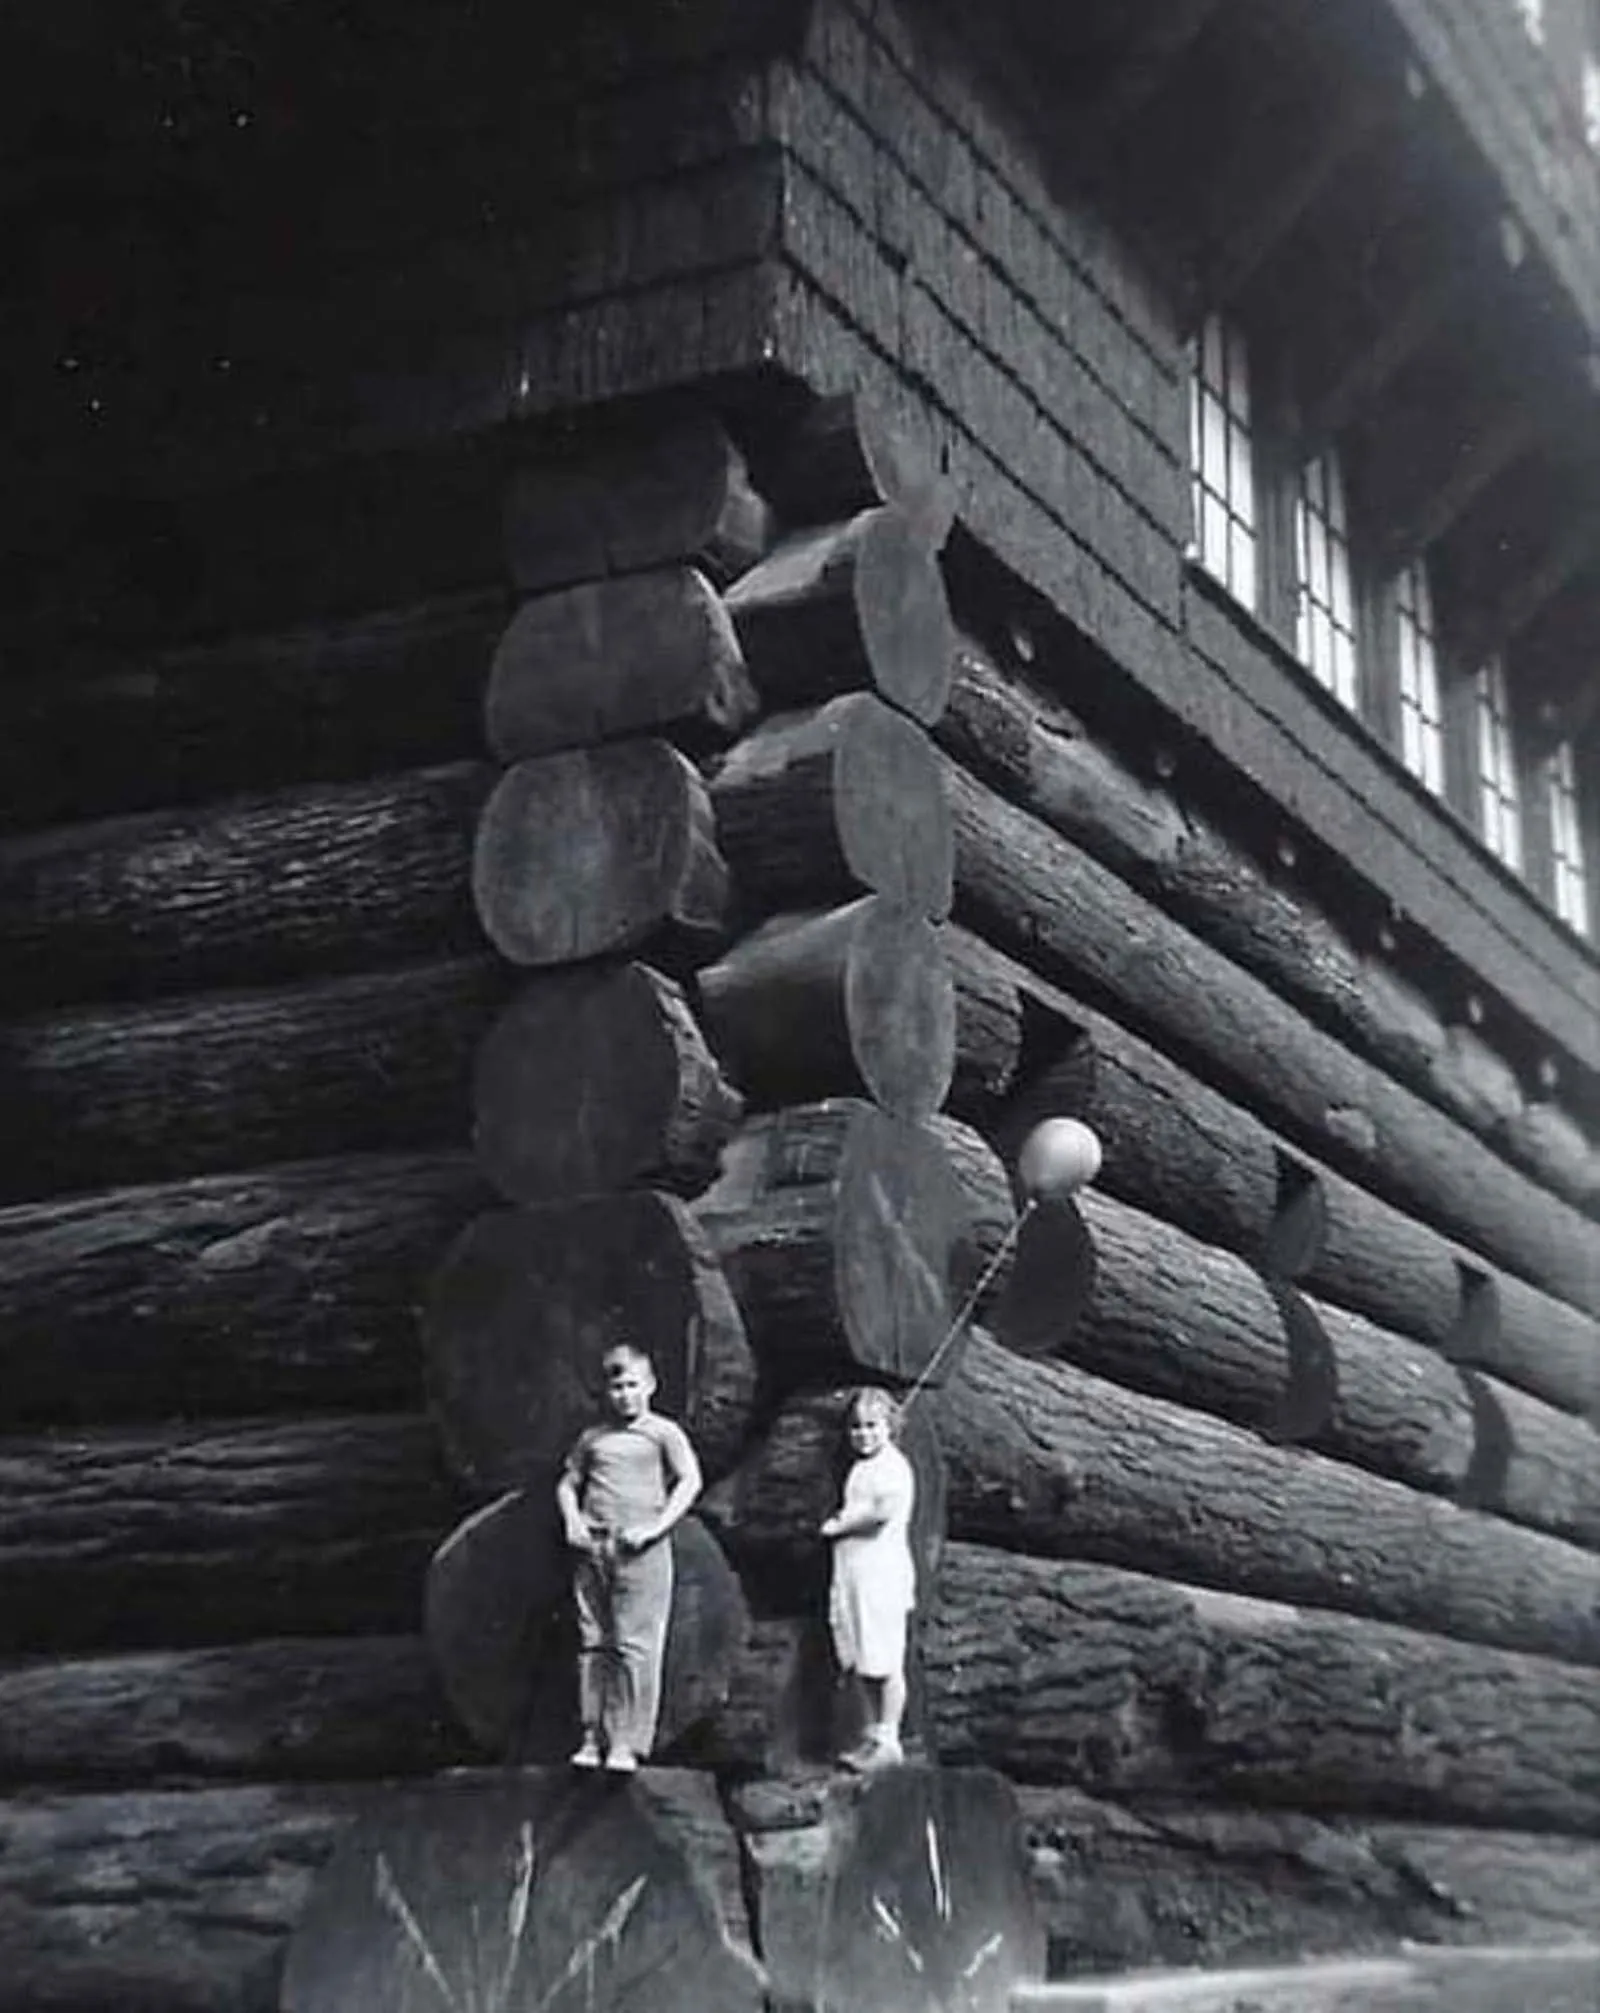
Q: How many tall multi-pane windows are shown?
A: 5